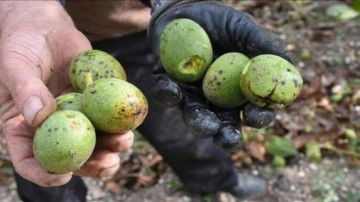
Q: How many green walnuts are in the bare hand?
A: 4